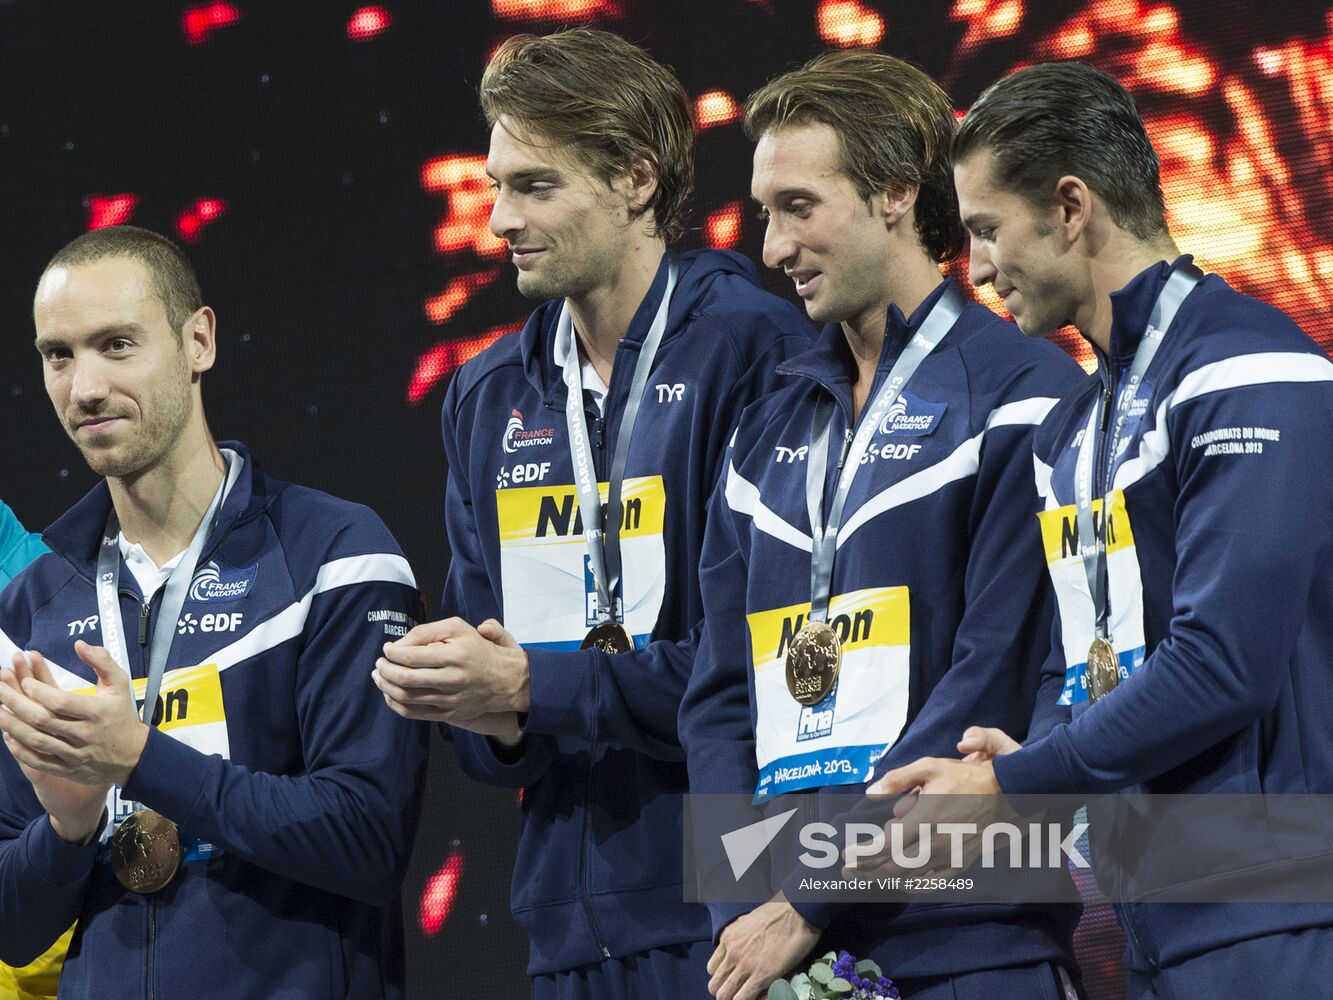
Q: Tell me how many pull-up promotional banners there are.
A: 0